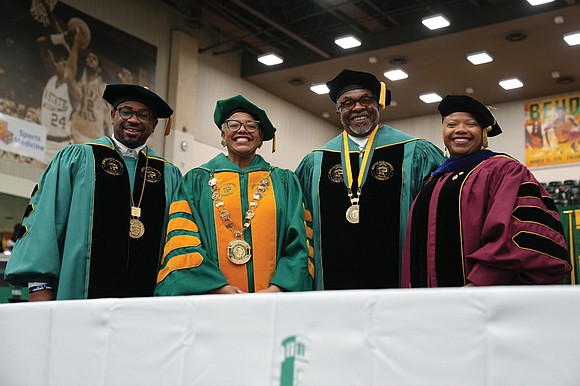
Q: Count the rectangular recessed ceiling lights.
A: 10